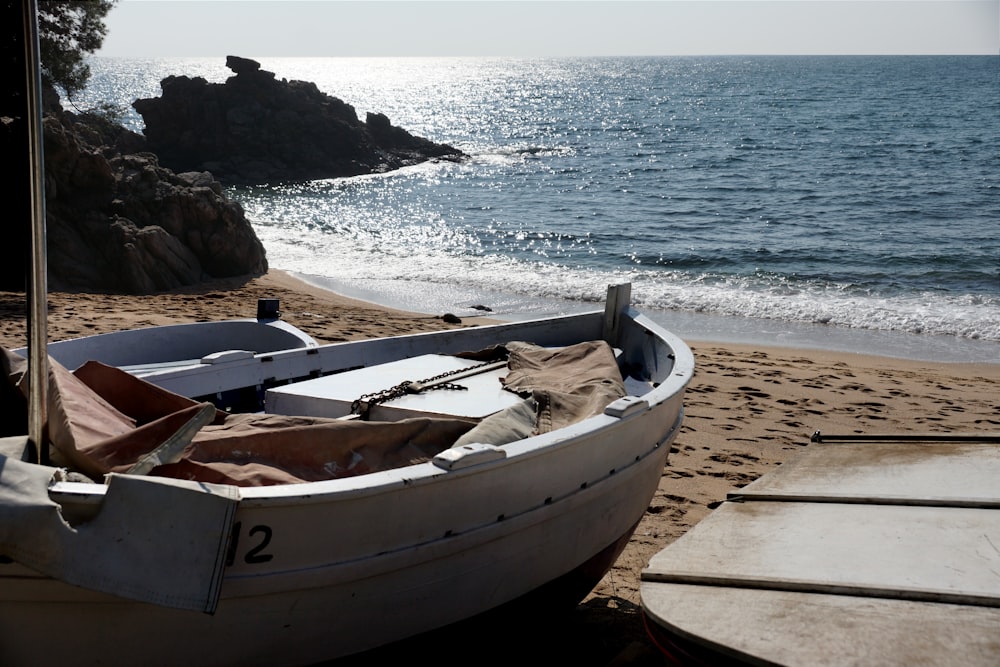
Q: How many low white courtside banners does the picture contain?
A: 0